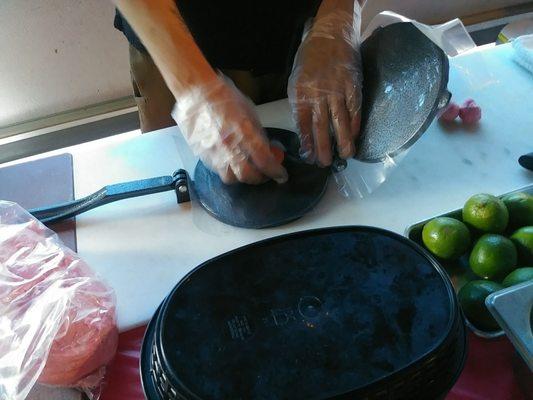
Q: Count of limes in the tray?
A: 7